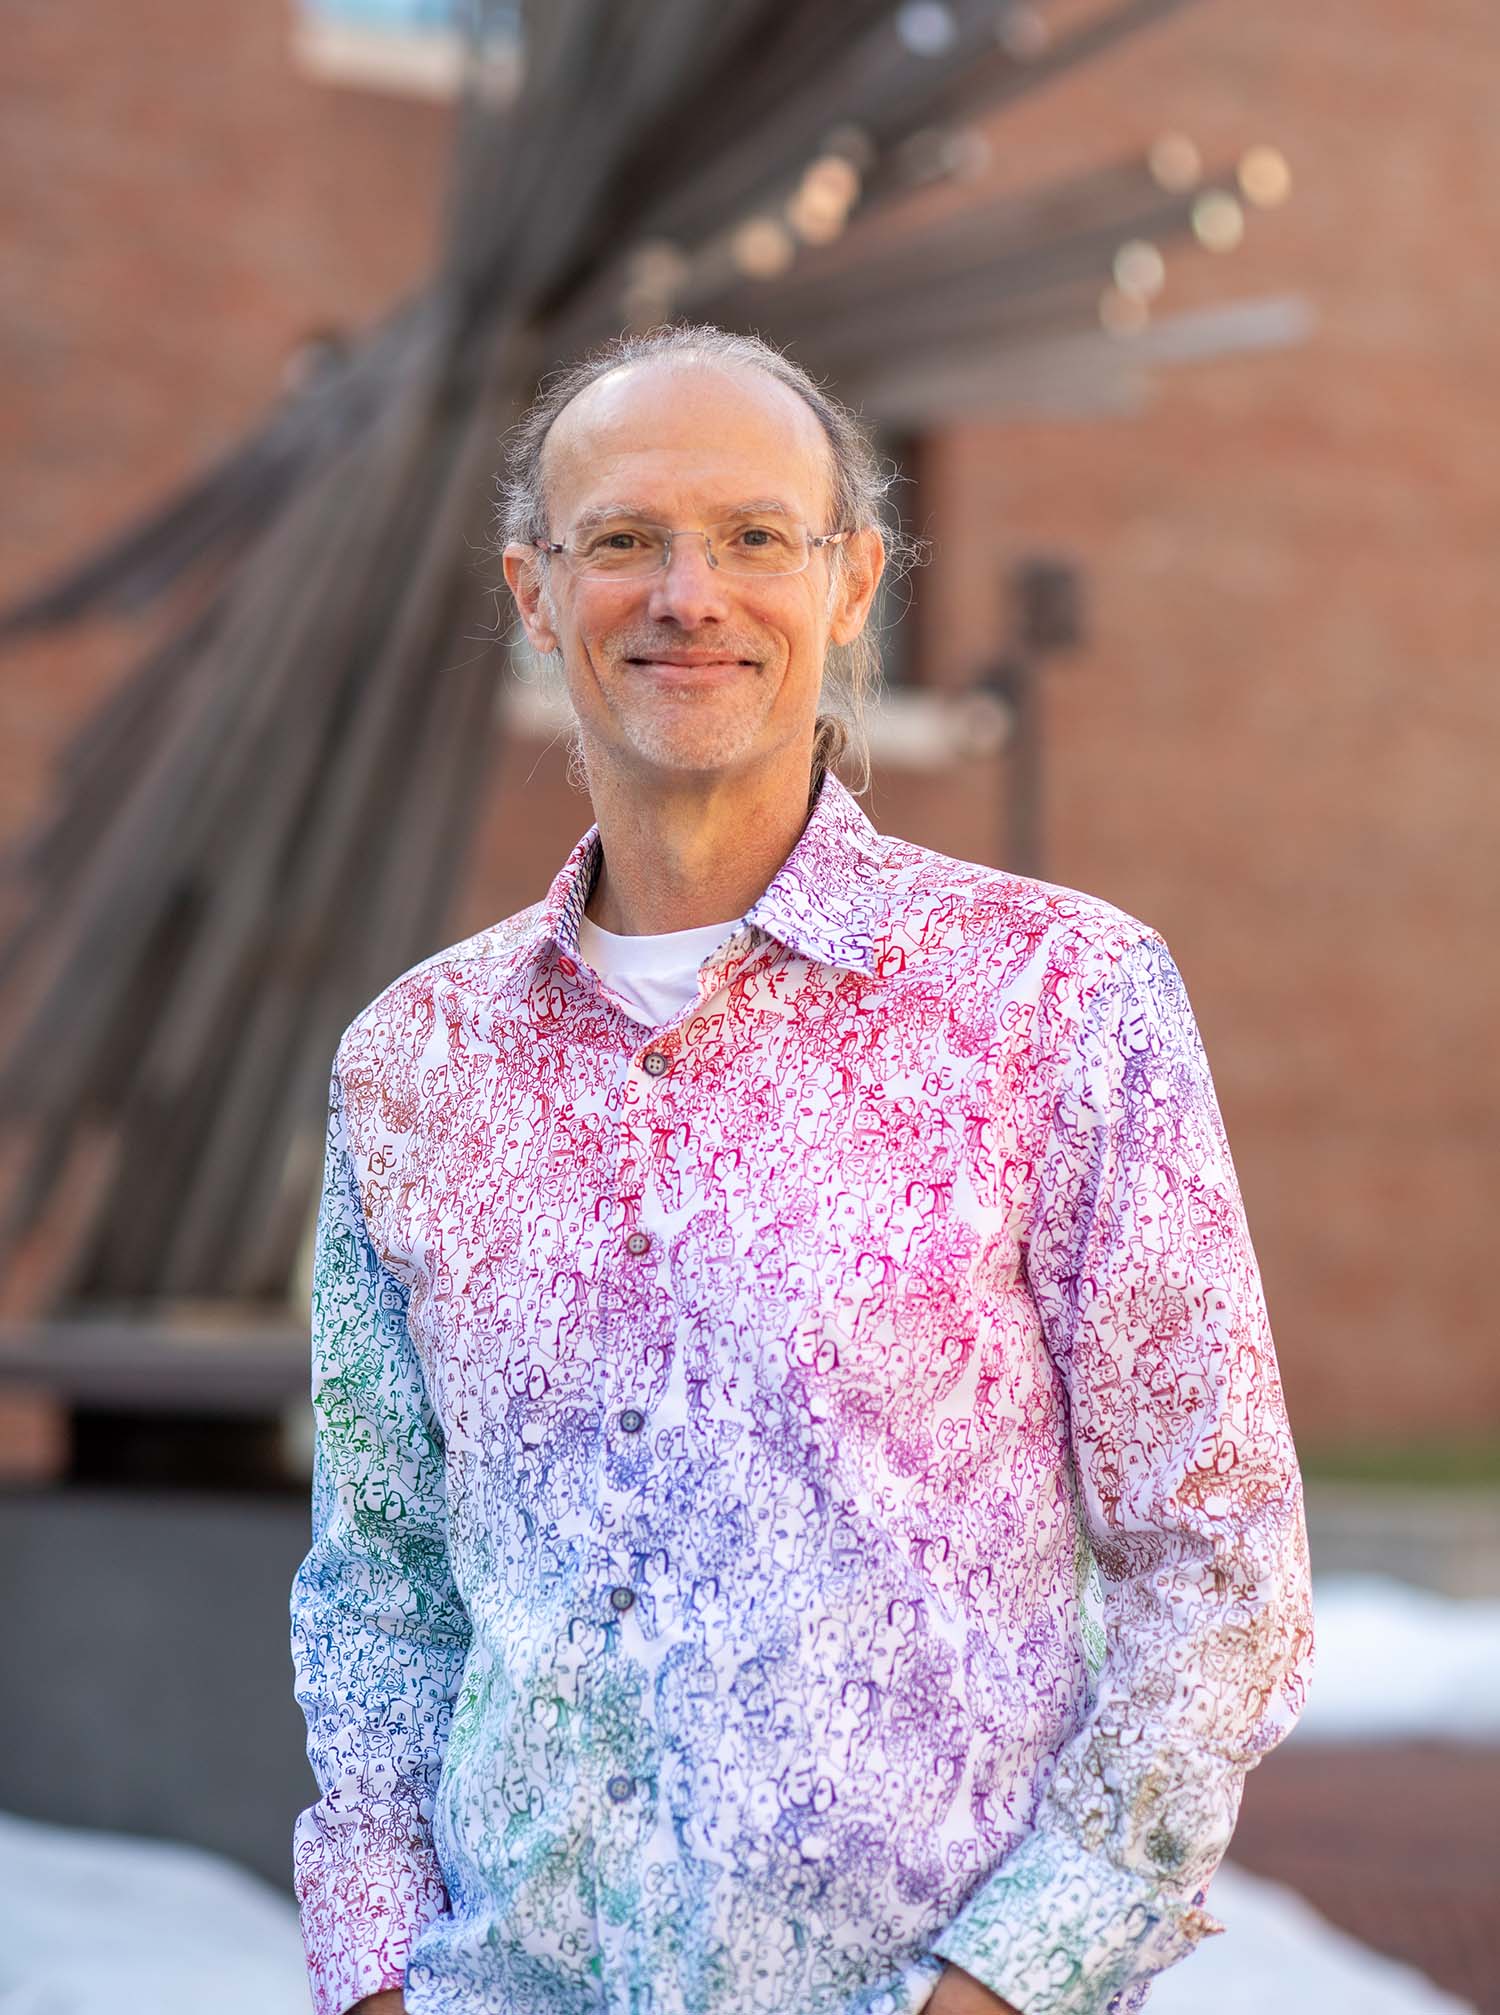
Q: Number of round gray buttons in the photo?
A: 5